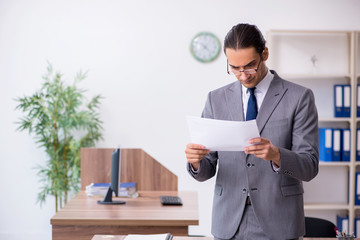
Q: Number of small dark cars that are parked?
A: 0